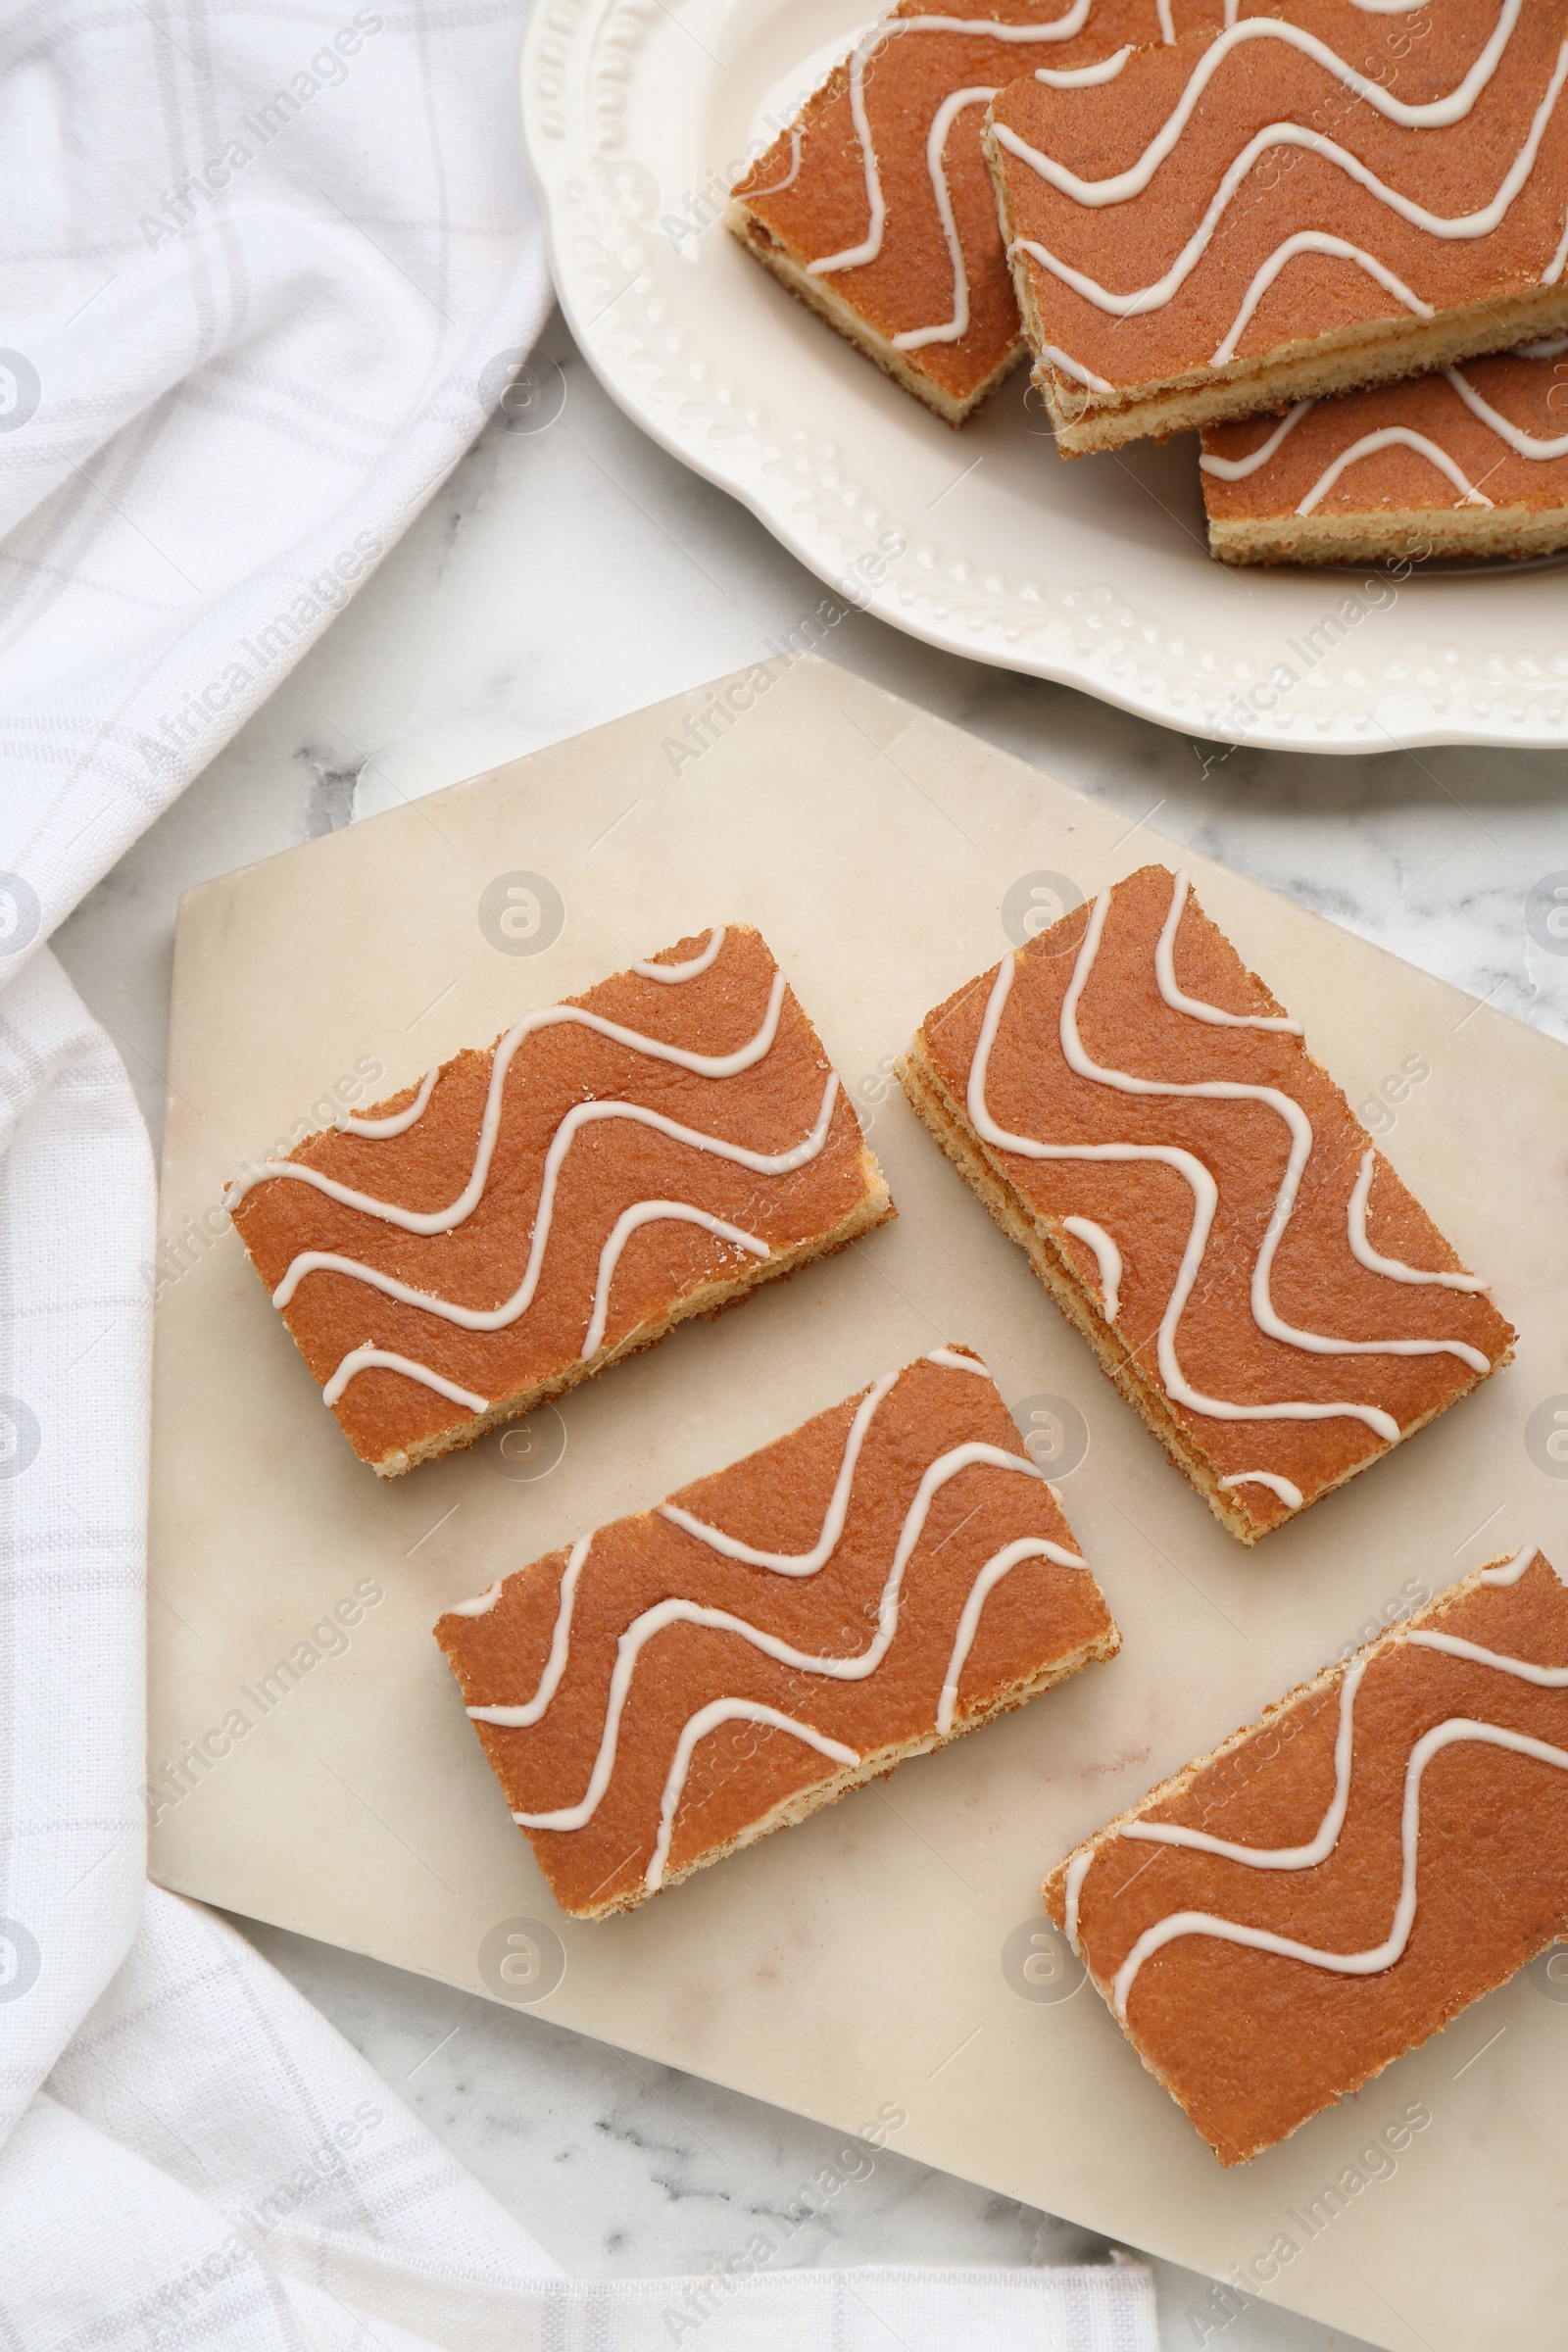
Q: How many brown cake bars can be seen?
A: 7